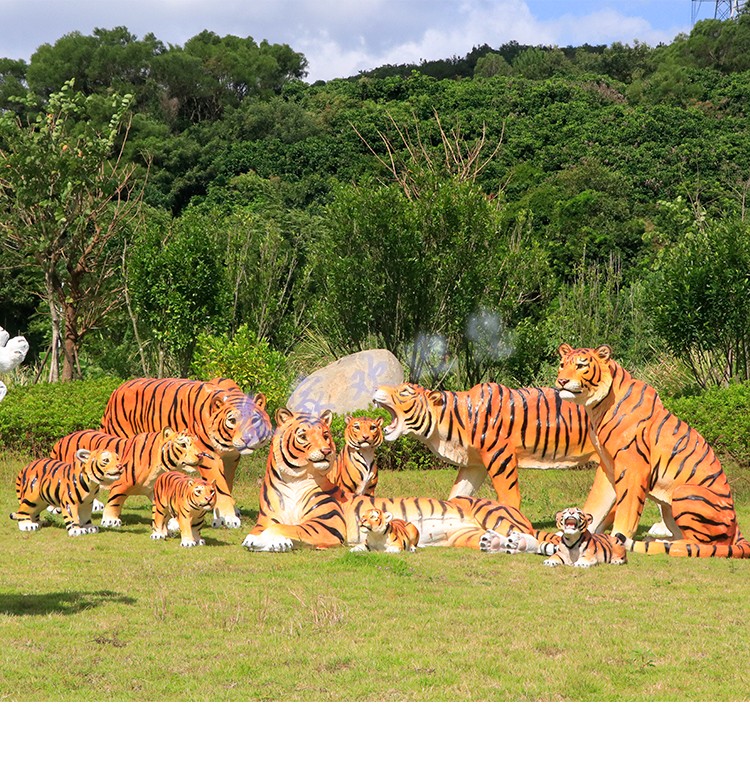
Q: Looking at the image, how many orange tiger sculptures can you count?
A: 10